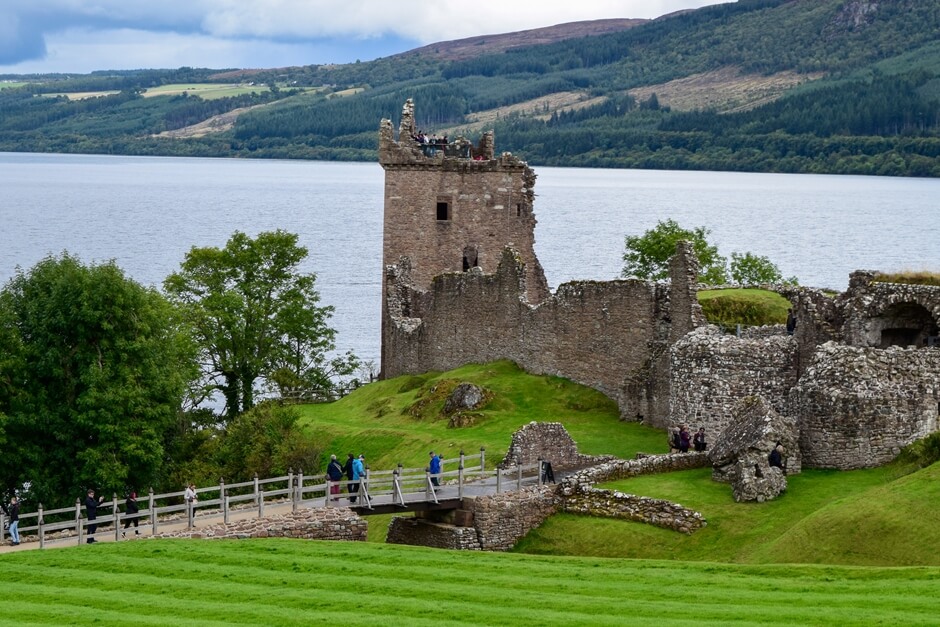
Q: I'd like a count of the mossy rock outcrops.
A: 1